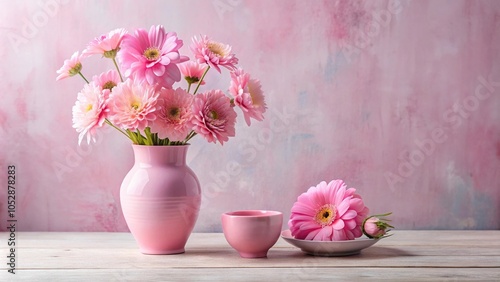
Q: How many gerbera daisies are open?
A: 12